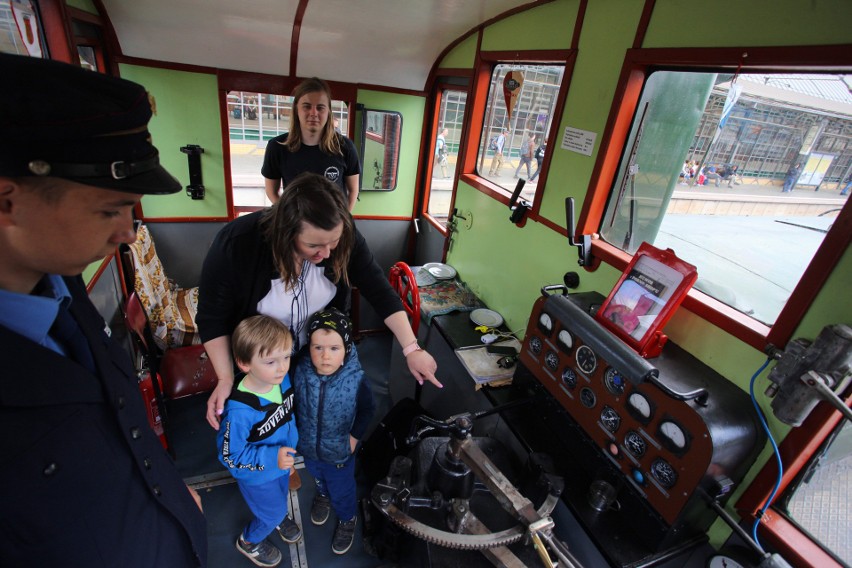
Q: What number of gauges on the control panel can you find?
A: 13